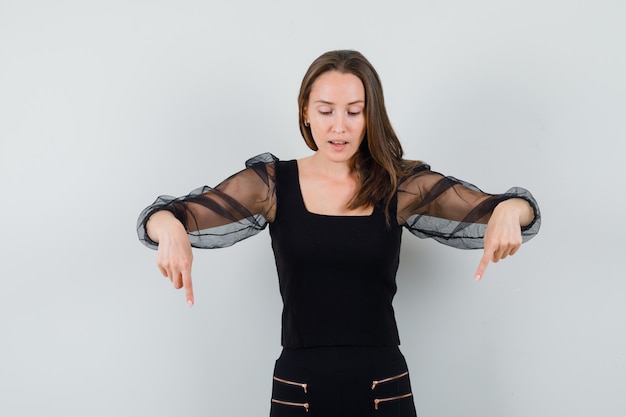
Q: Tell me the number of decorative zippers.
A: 4